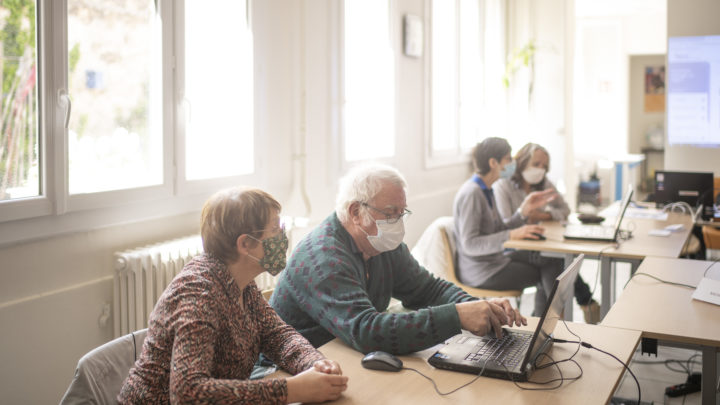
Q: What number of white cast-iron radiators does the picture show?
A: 1